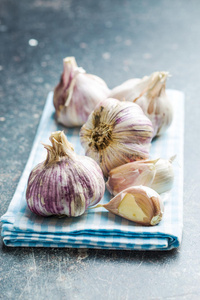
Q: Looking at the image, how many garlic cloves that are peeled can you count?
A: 1